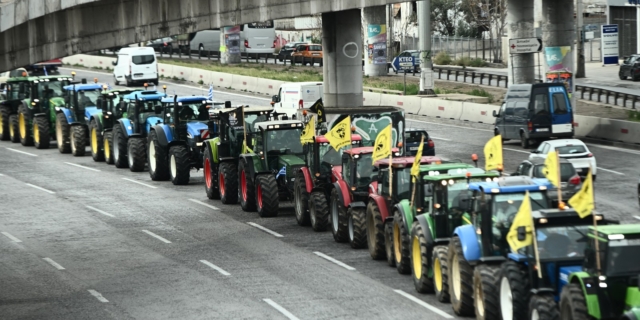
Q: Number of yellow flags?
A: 8